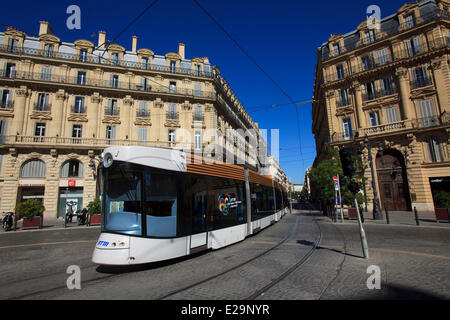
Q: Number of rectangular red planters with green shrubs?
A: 4